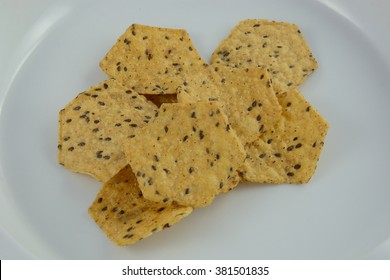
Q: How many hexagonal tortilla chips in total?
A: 7